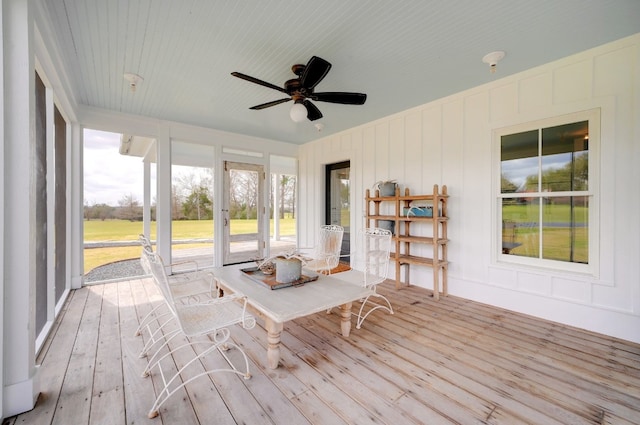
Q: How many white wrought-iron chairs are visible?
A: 4